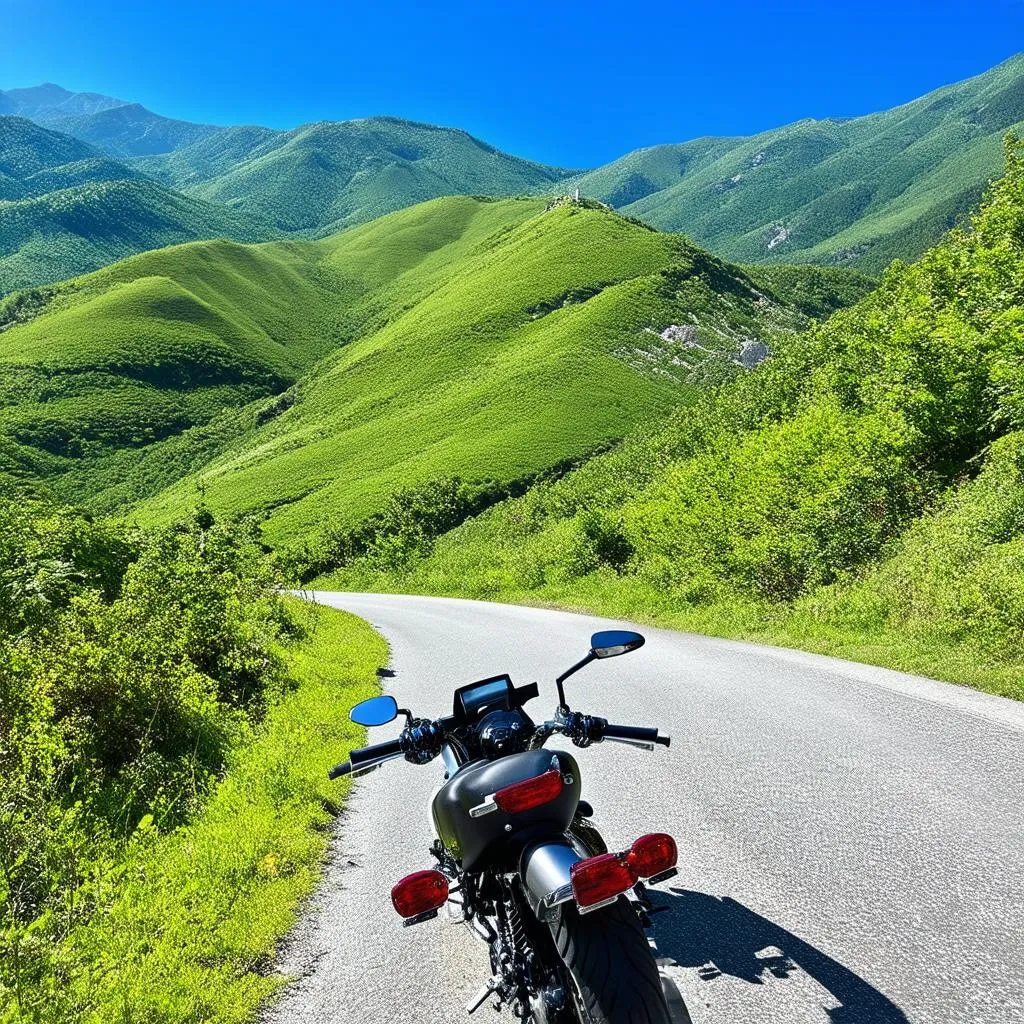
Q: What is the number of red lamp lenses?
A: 4